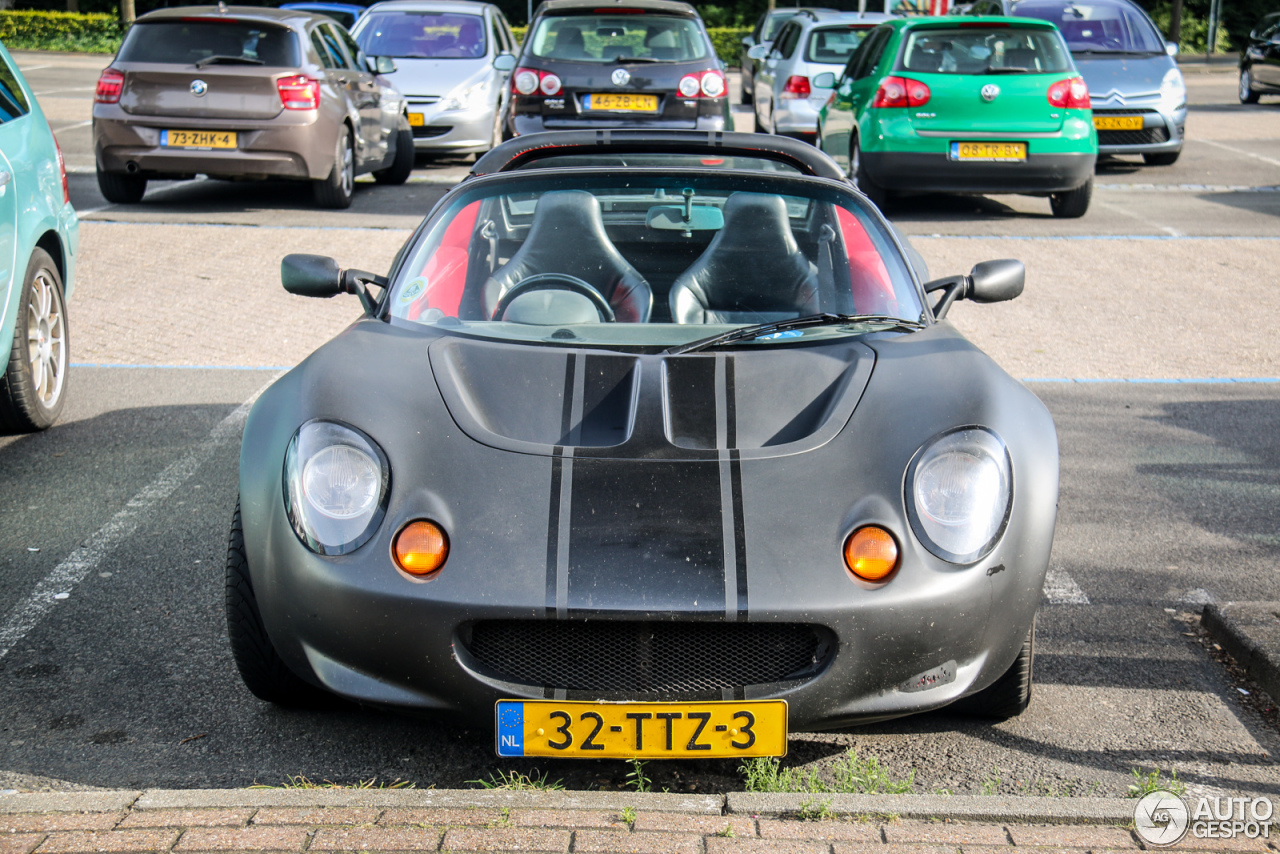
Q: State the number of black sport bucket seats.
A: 2